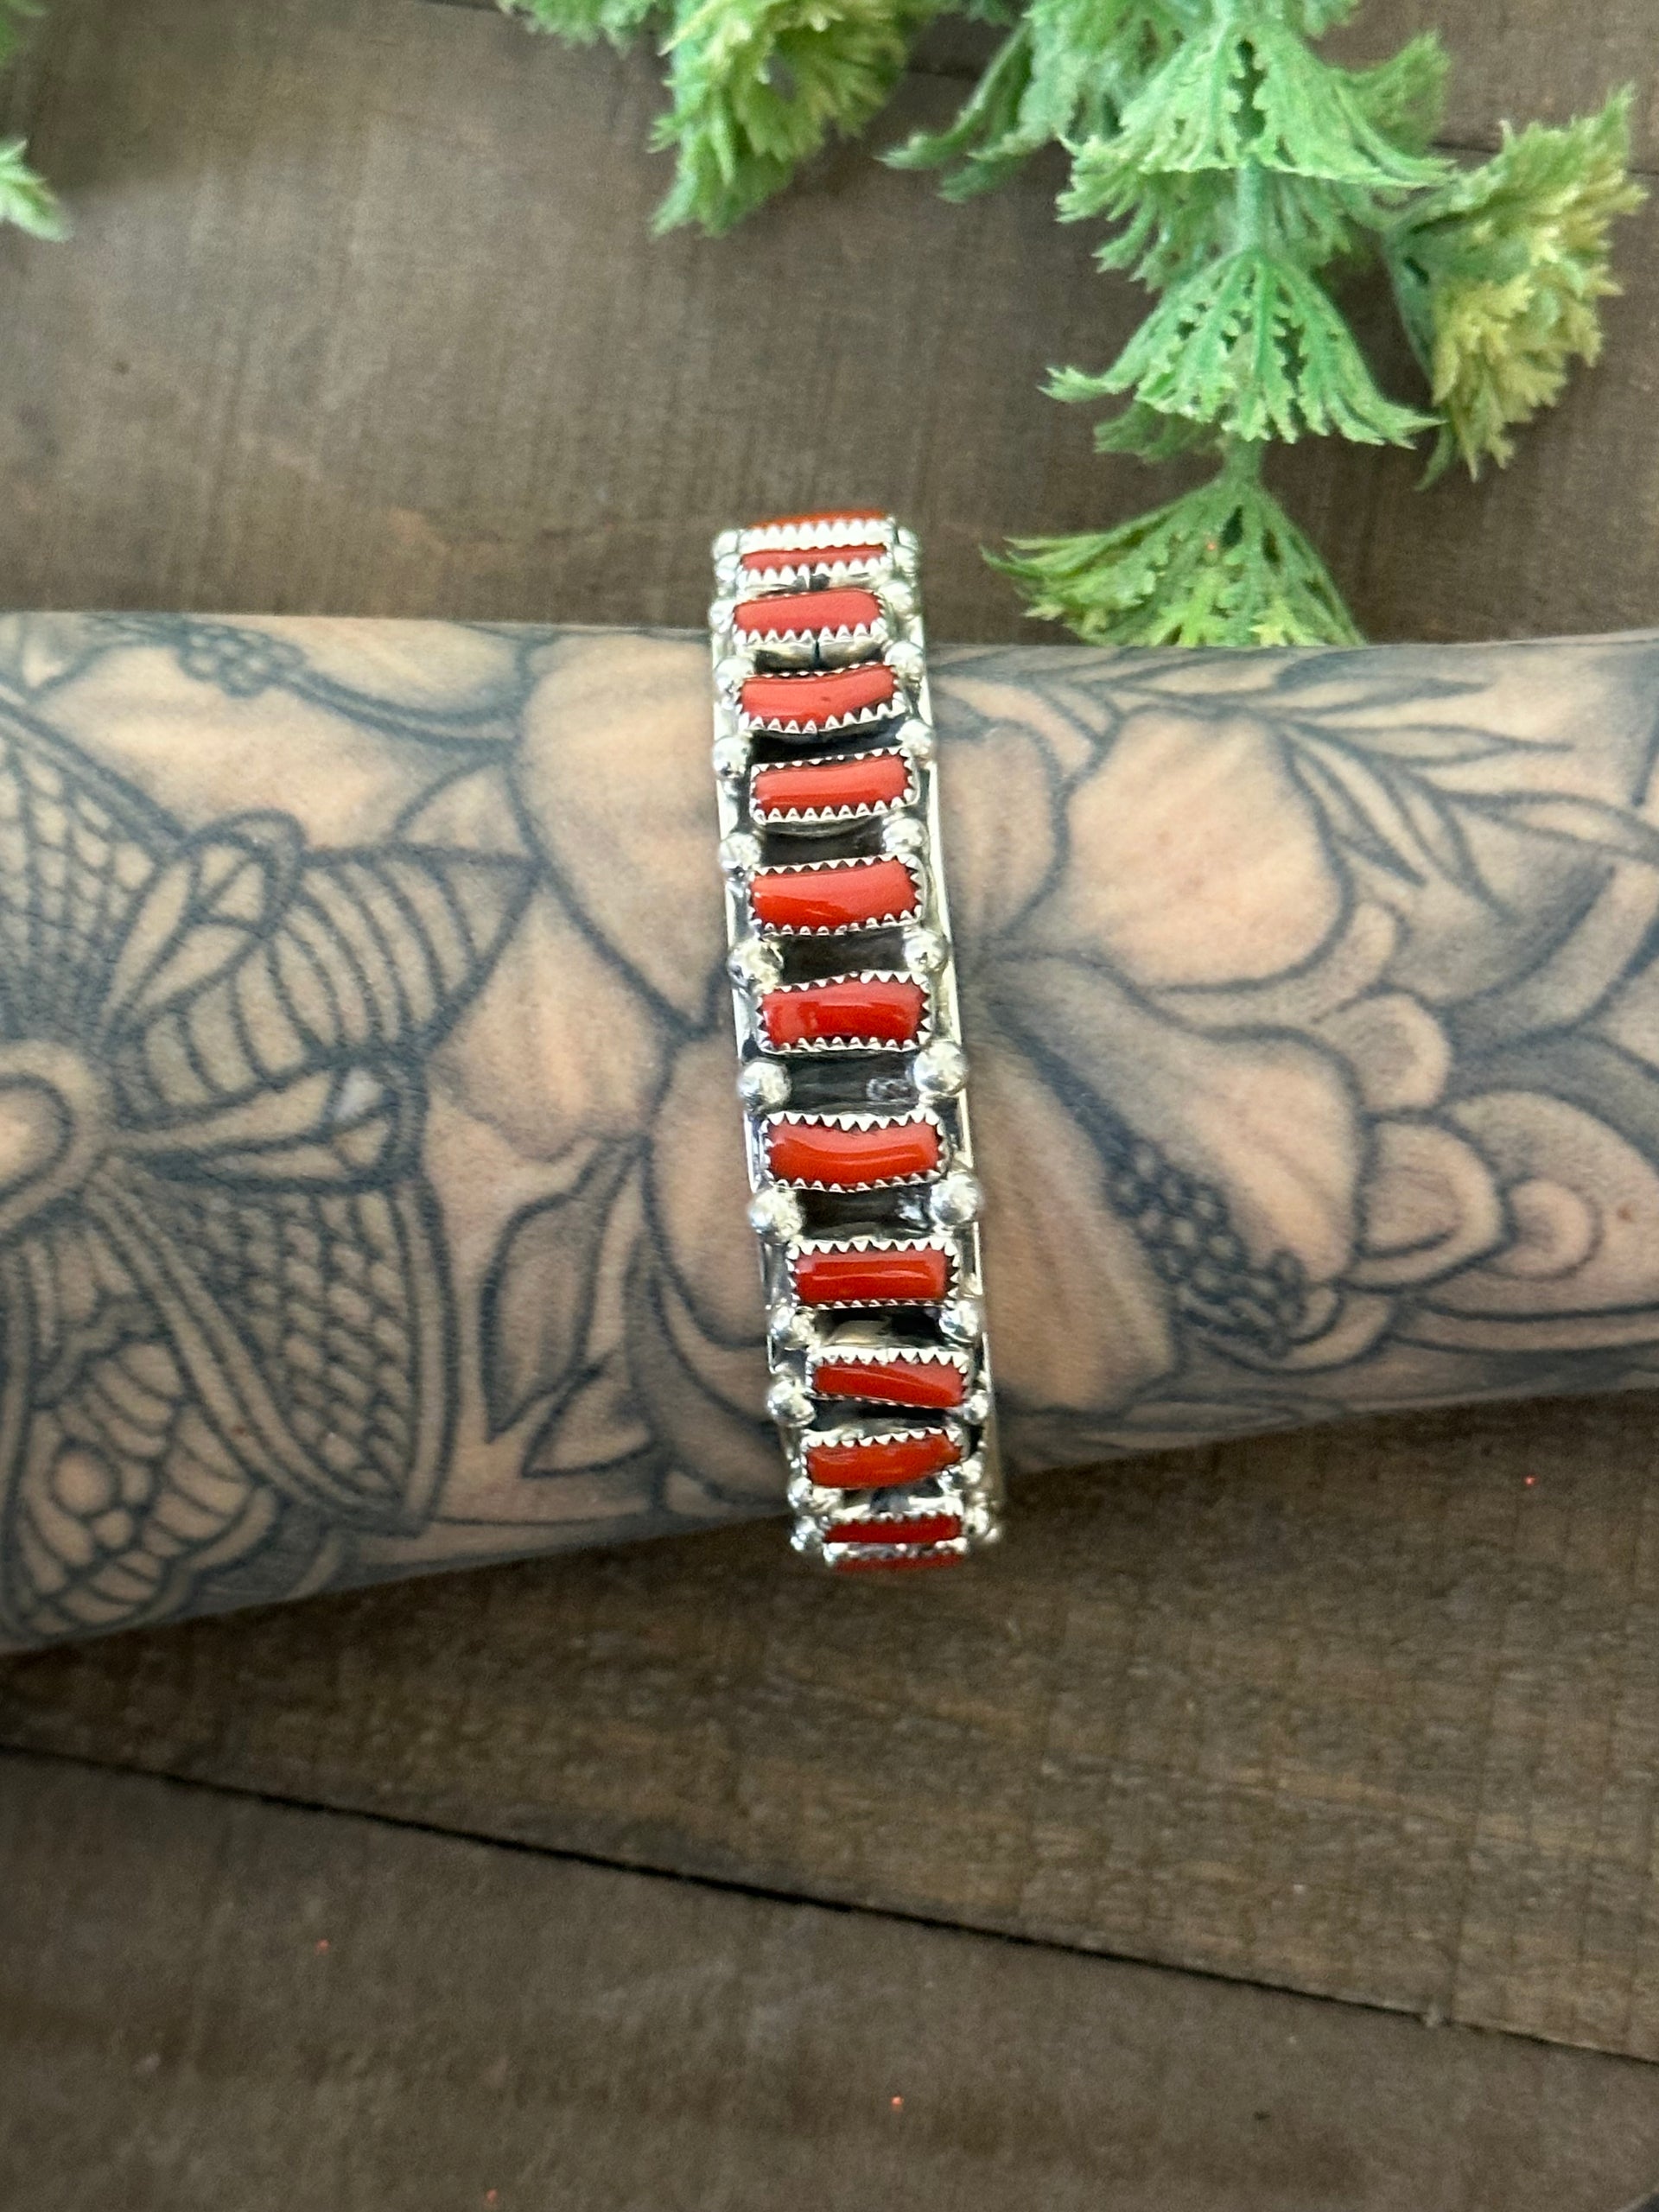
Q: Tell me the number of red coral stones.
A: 13